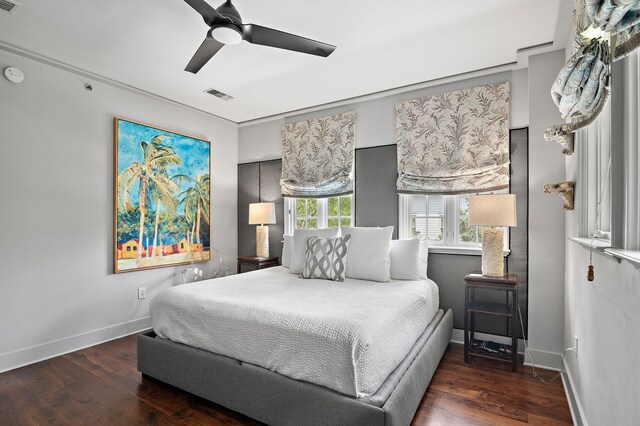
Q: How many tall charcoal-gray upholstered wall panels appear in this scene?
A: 4